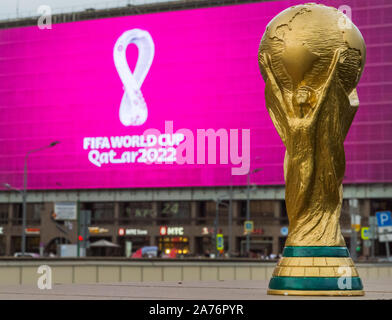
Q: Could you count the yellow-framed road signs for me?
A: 3